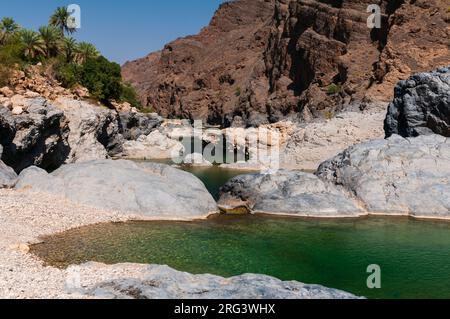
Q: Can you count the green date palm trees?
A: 6